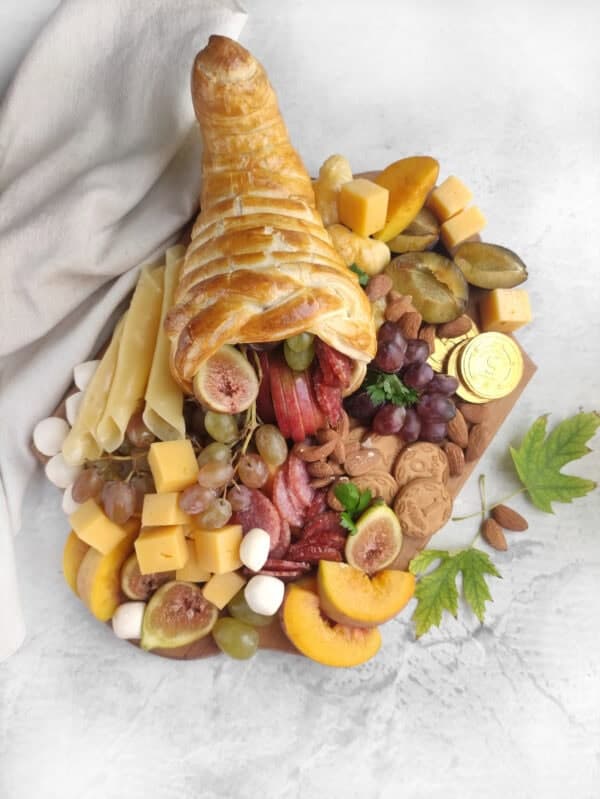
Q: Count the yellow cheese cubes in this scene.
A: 11